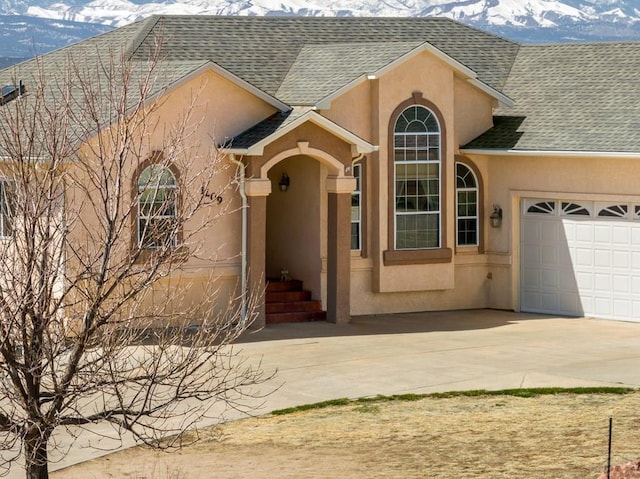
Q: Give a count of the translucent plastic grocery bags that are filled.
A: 0